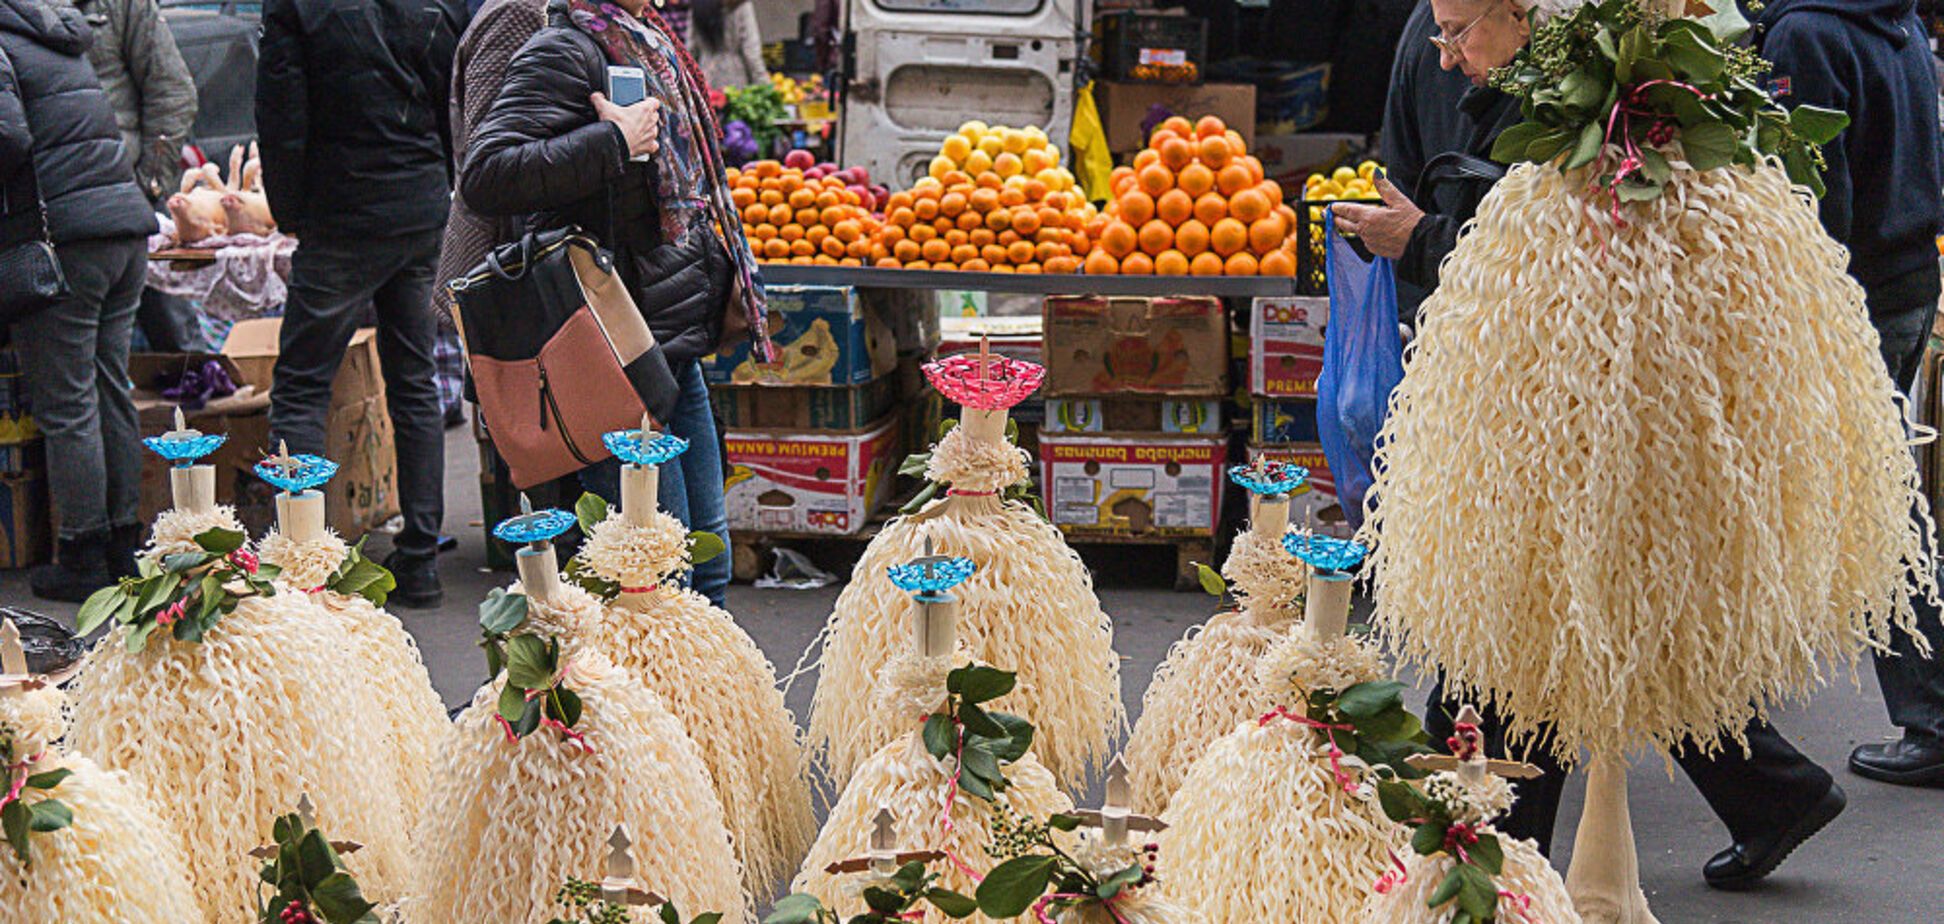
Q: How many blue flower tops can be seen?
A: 7